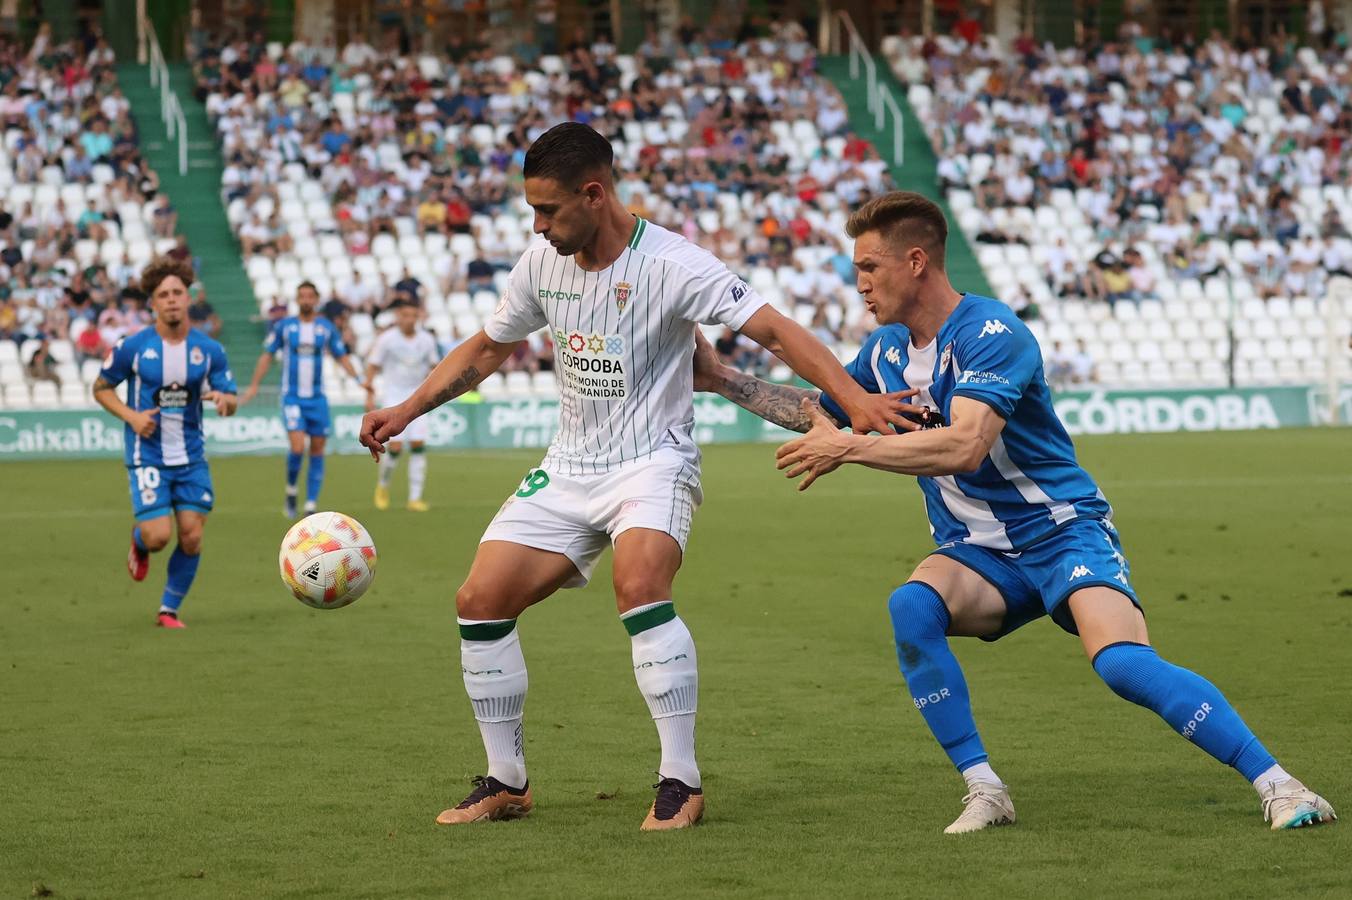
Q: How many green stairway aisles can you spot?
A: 2